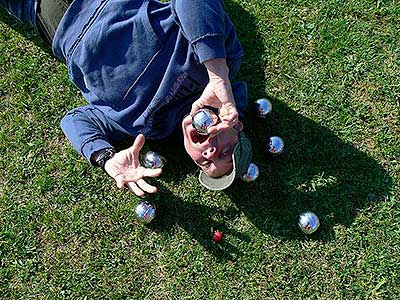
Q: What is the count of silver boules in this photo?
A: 7